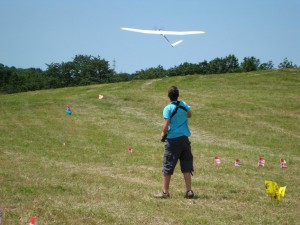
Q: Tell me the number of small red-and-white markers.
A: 6